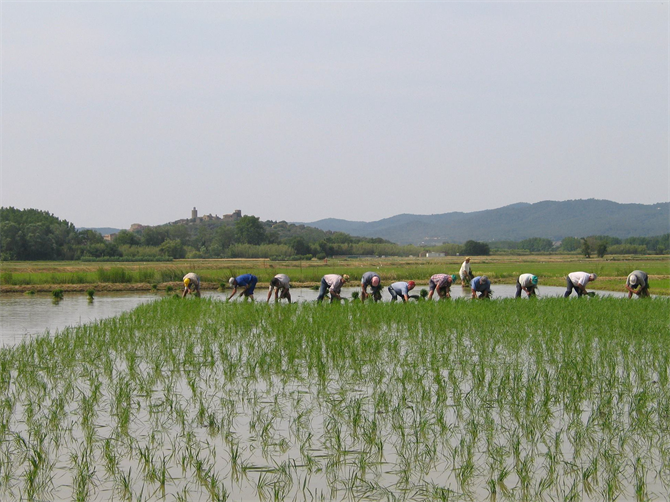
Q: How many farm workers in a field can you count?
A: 12